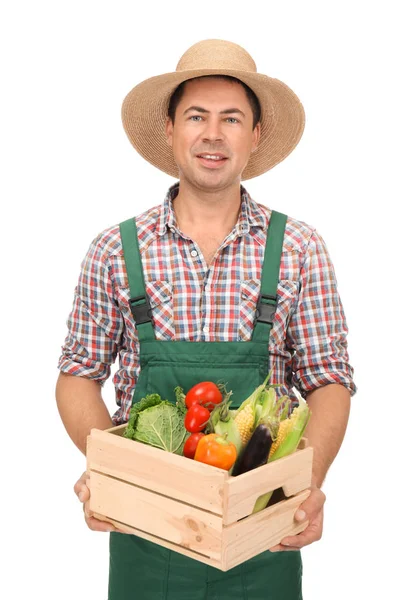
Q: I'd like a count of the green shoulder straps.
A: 2